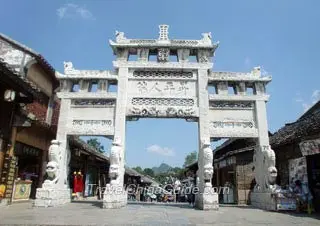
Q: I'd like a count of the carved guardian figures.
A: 4